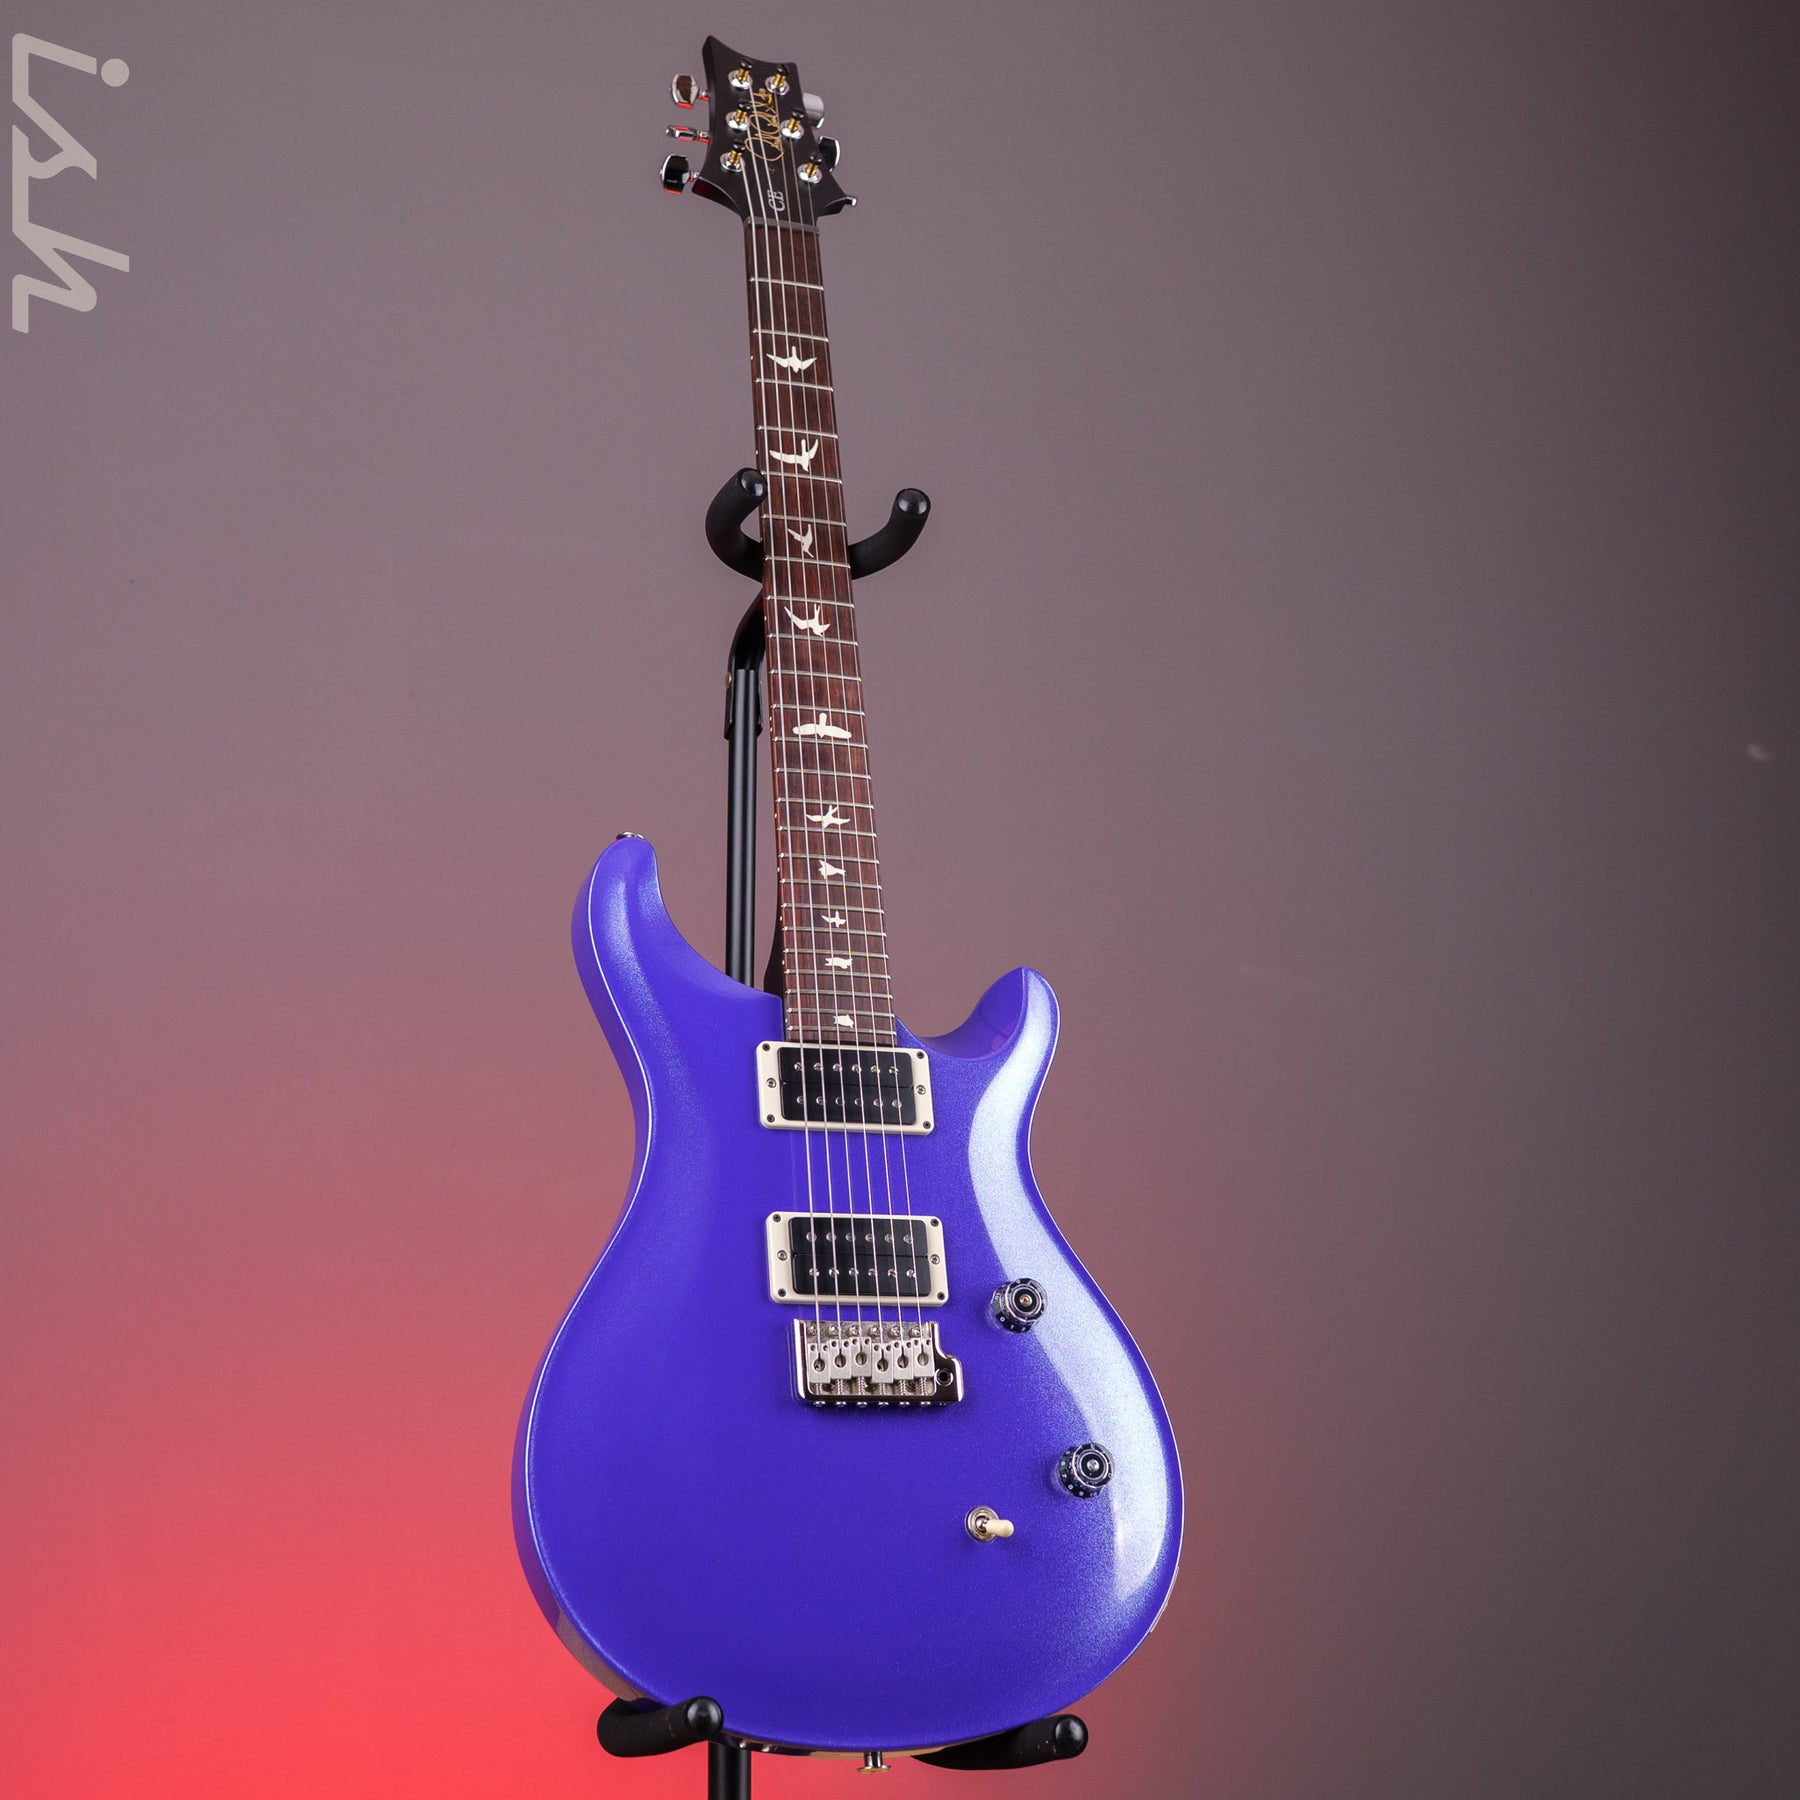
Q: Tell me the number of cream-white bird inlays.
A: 10